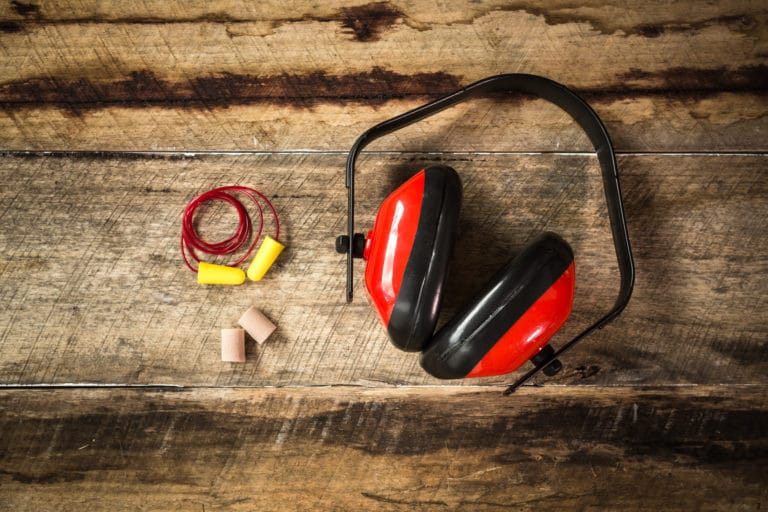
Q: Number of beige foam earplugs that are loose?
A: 2